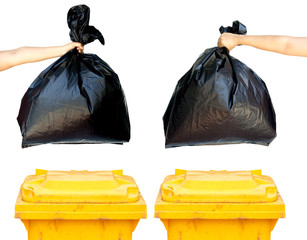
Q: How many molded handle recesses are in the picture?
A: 4